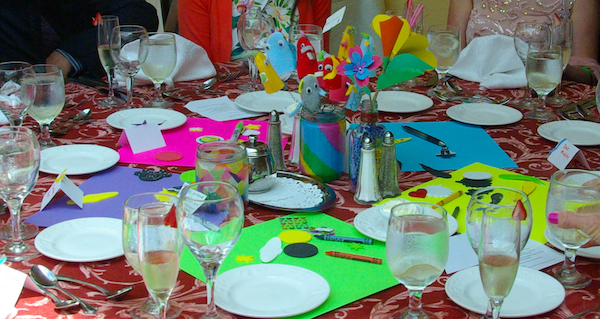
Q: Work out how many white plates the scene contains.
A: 11